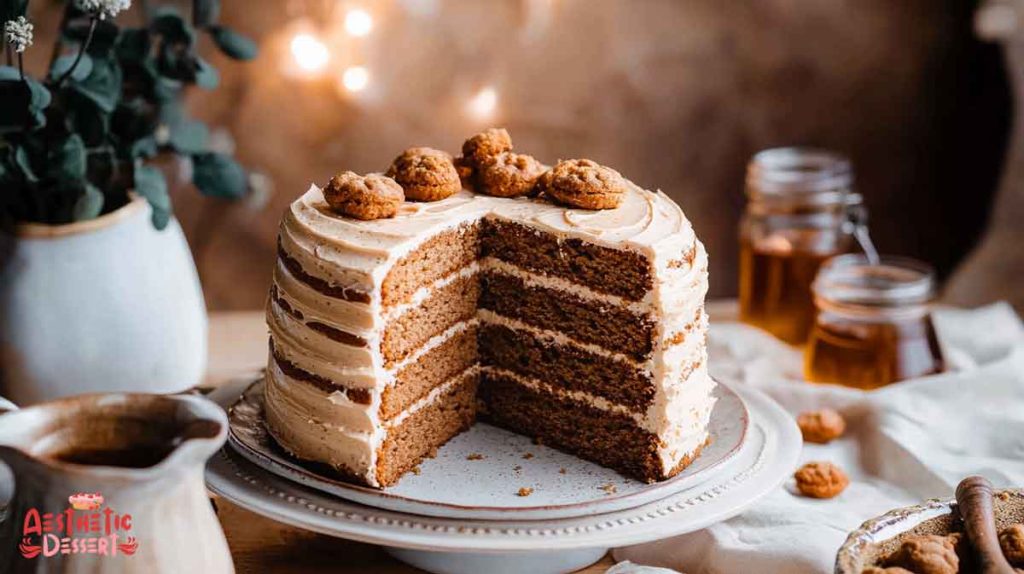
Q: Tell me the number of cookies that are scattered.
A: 2